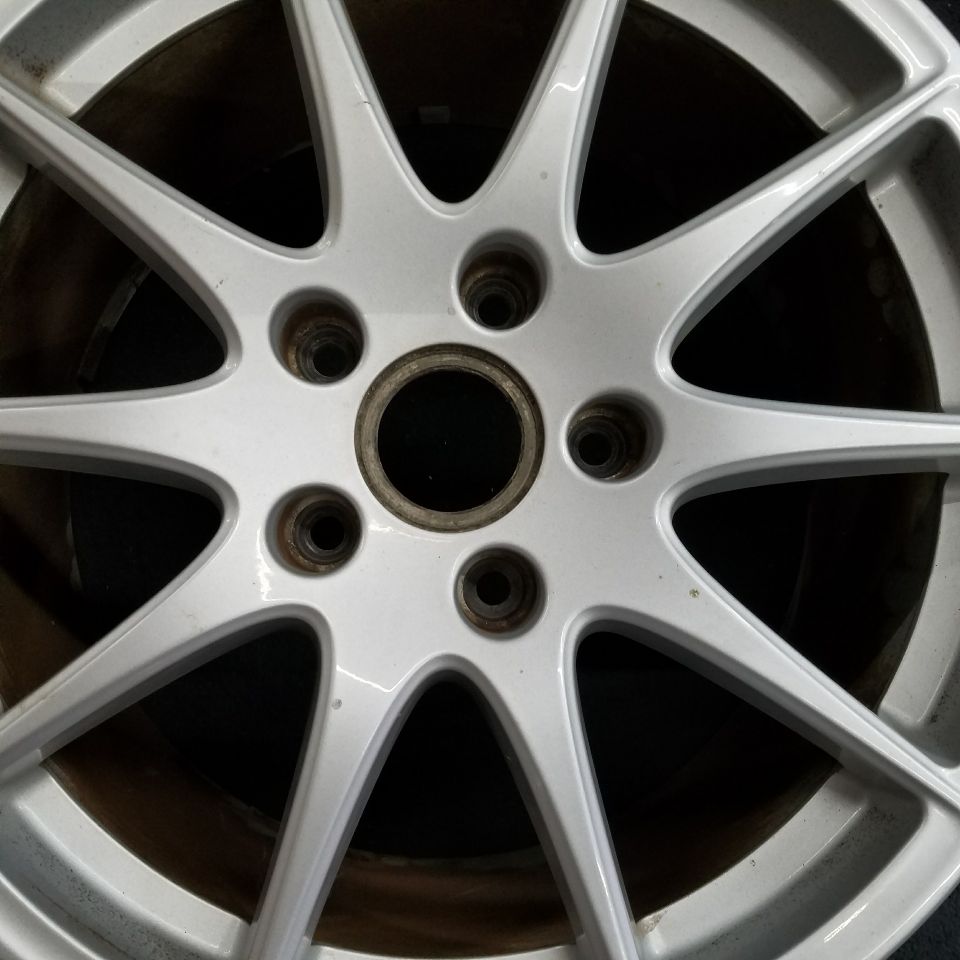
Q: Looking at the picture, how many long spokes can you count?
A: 10